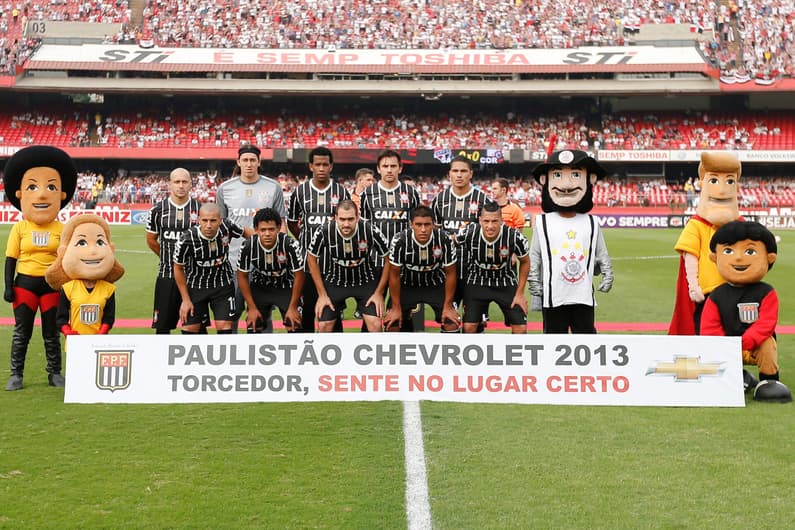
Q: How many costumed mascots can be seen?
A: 5